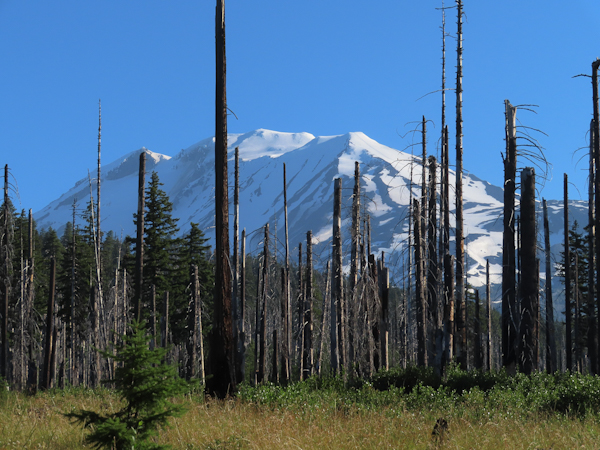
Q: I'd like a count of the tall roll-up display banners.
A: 0